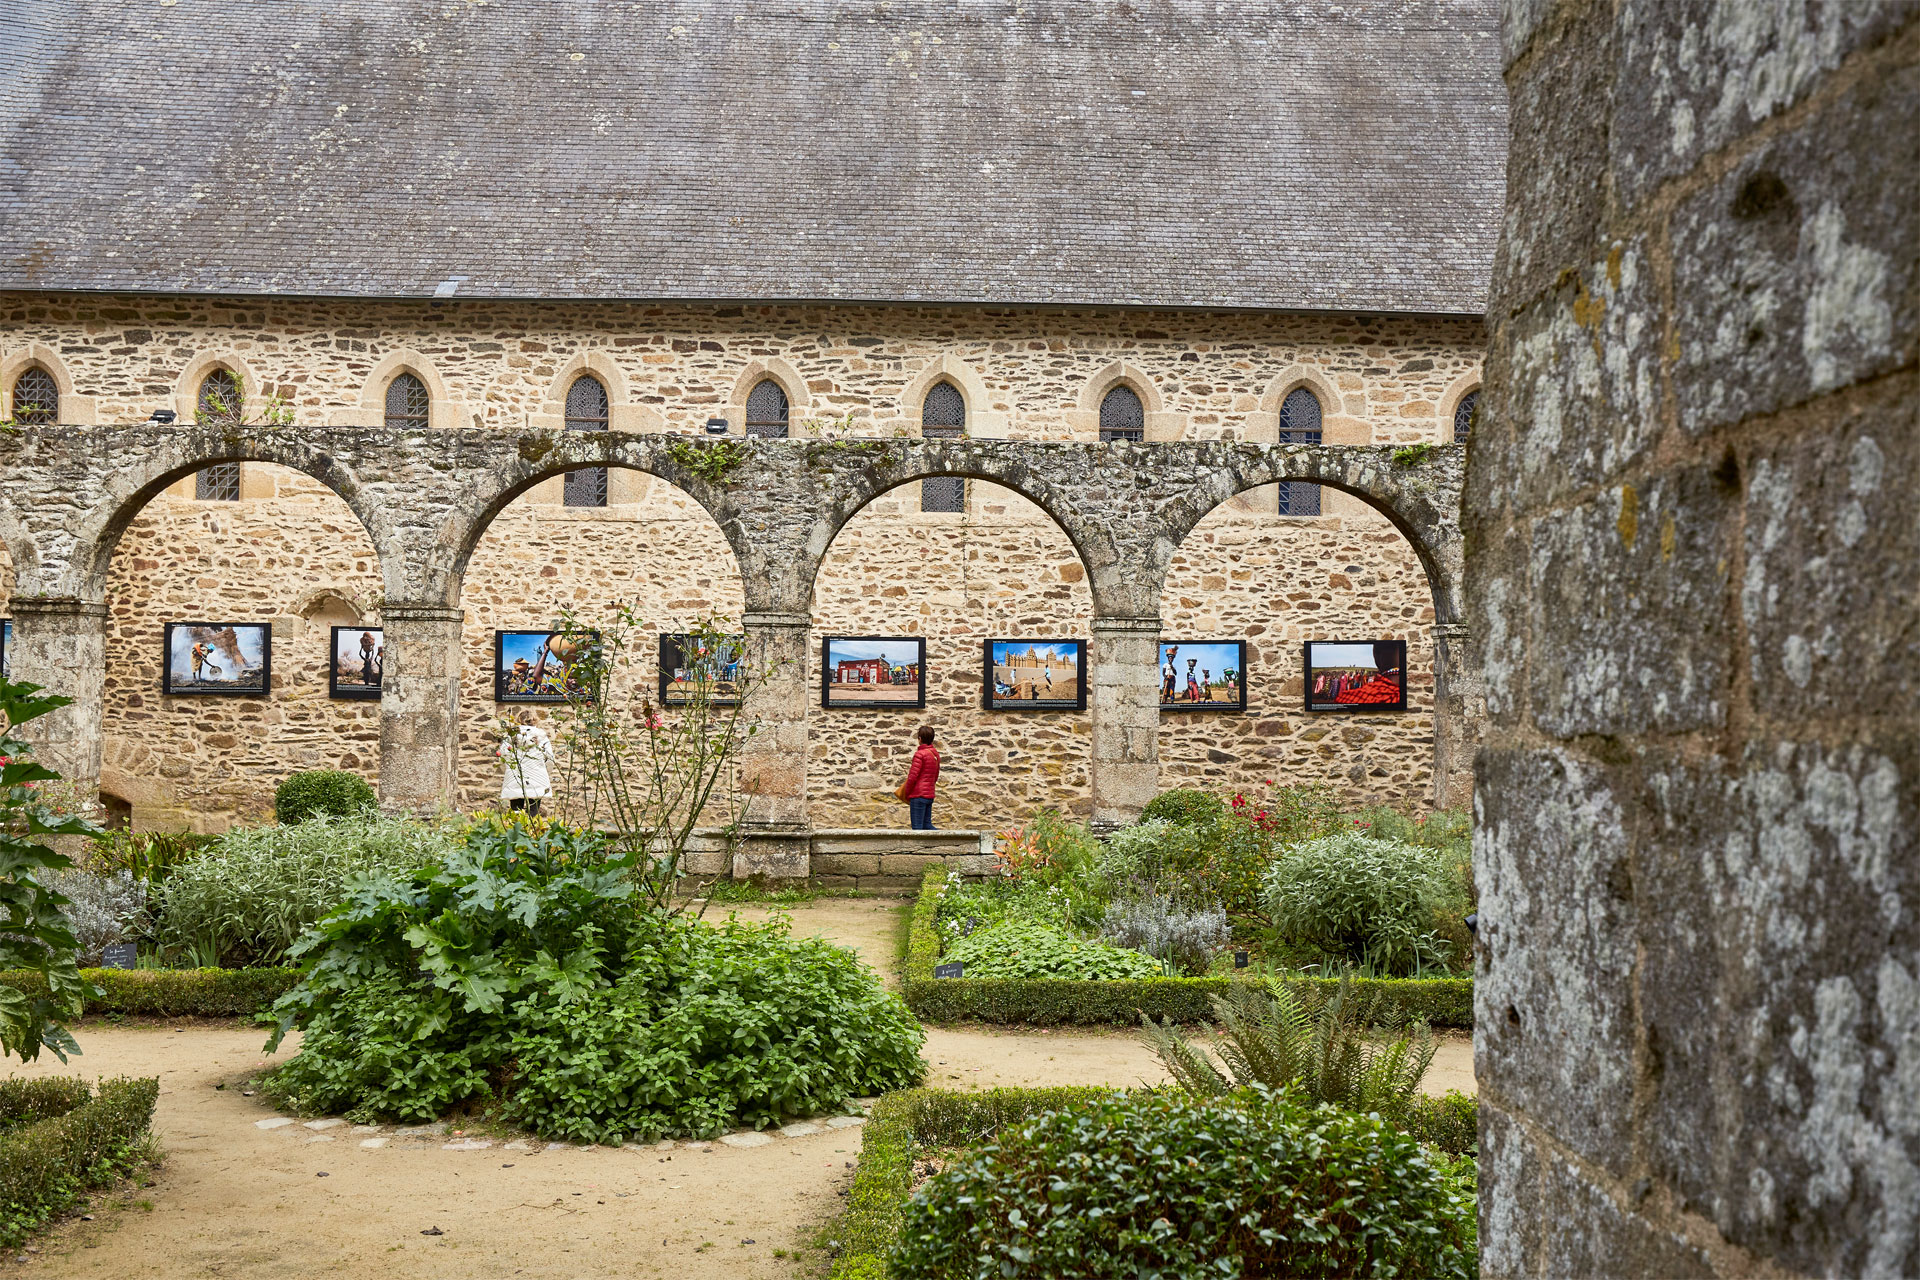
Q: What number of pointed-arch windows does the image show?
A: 9